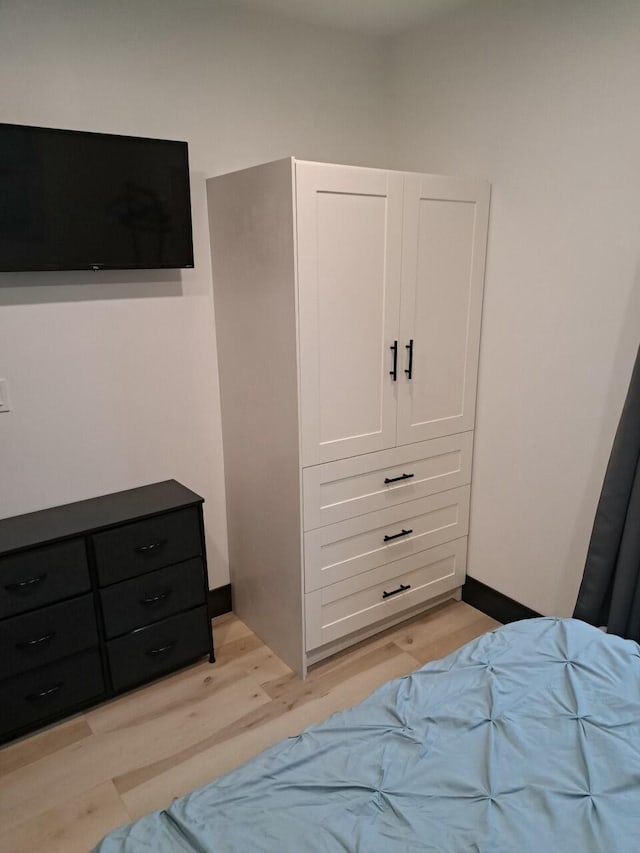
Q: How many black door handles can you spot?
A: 2